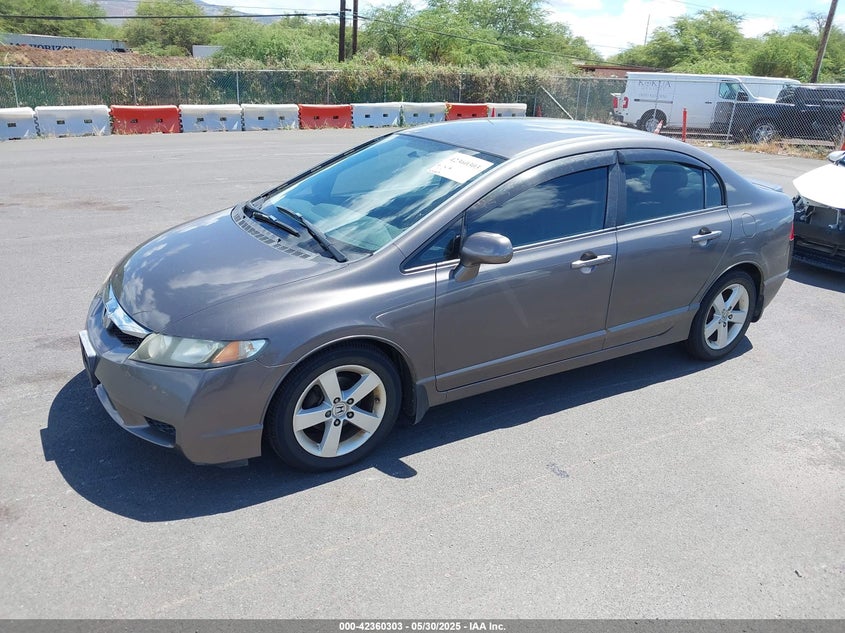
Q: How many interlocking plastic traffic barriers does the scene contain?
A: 10